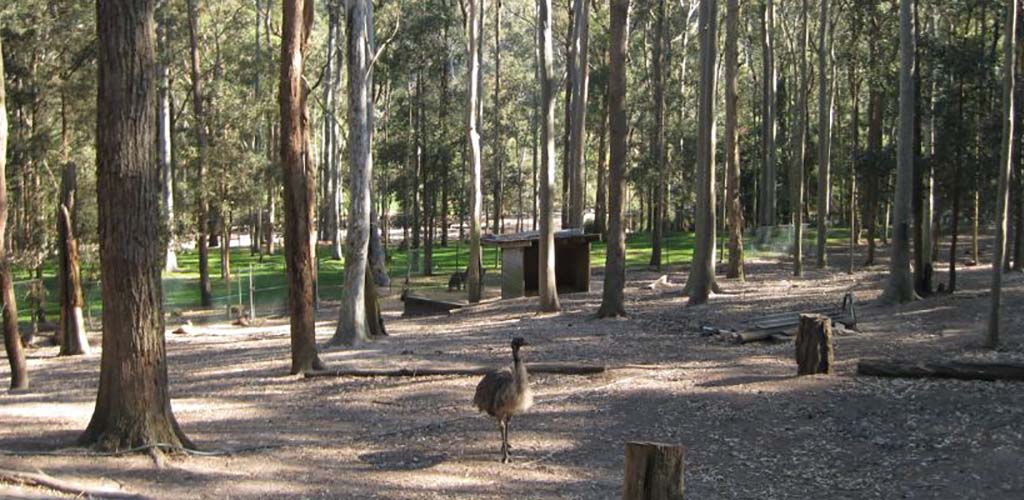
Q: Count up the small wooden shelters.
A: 1